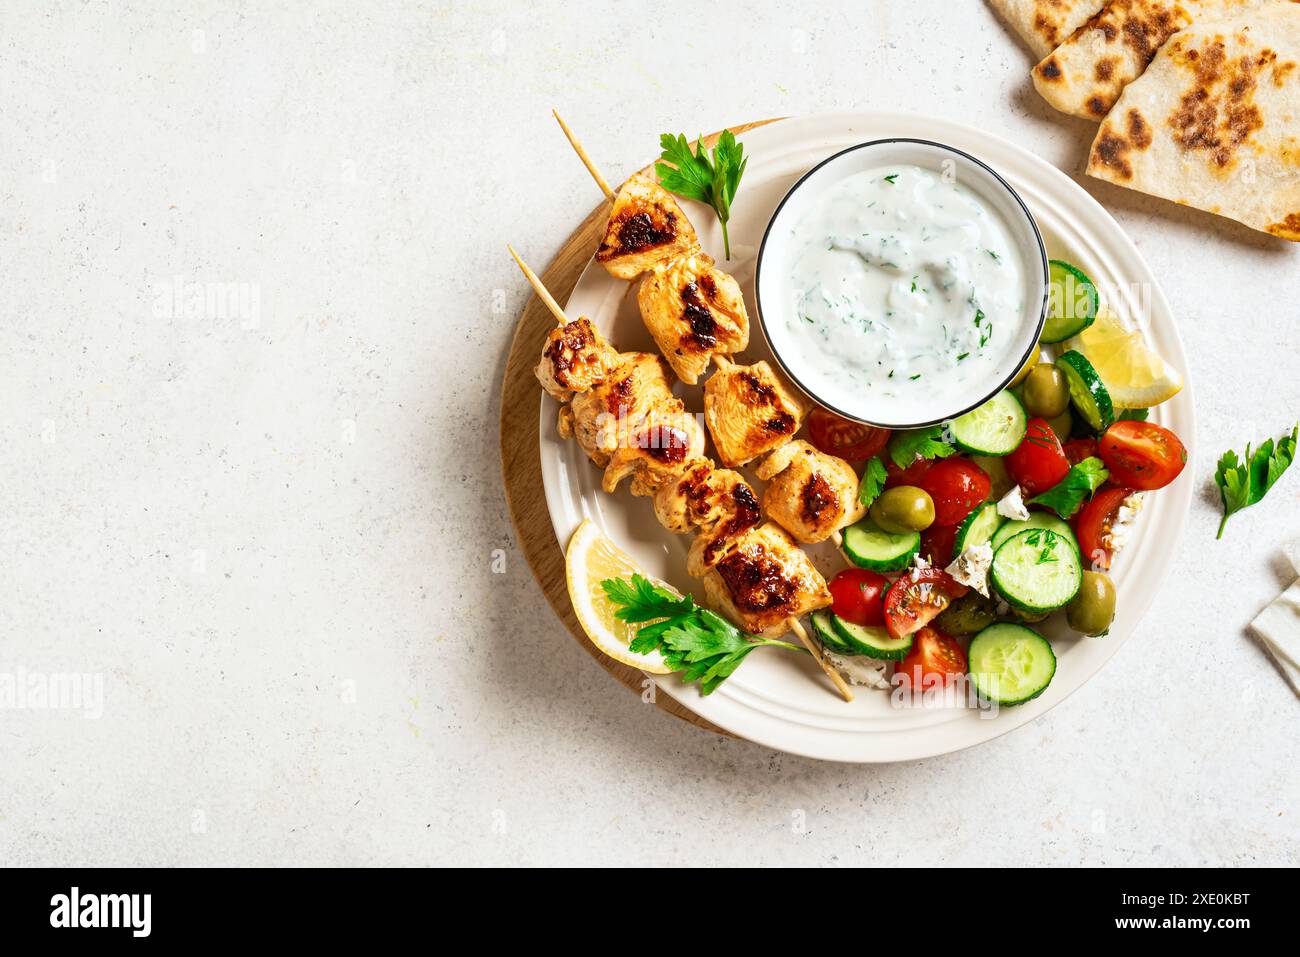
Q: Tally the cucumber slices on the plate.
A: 10